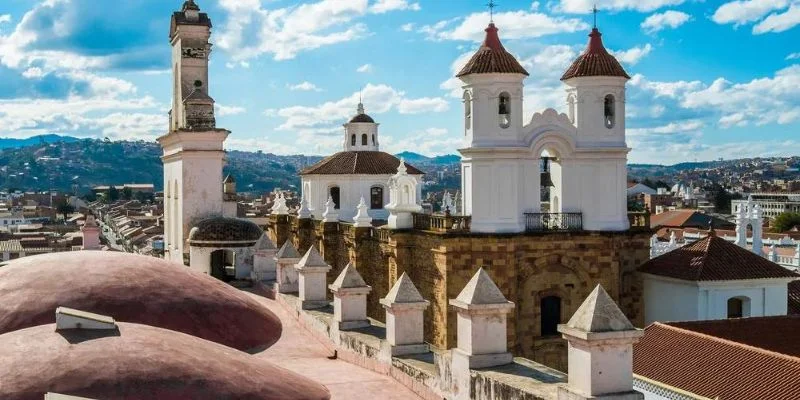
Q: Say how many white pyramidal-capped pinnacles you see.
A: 7